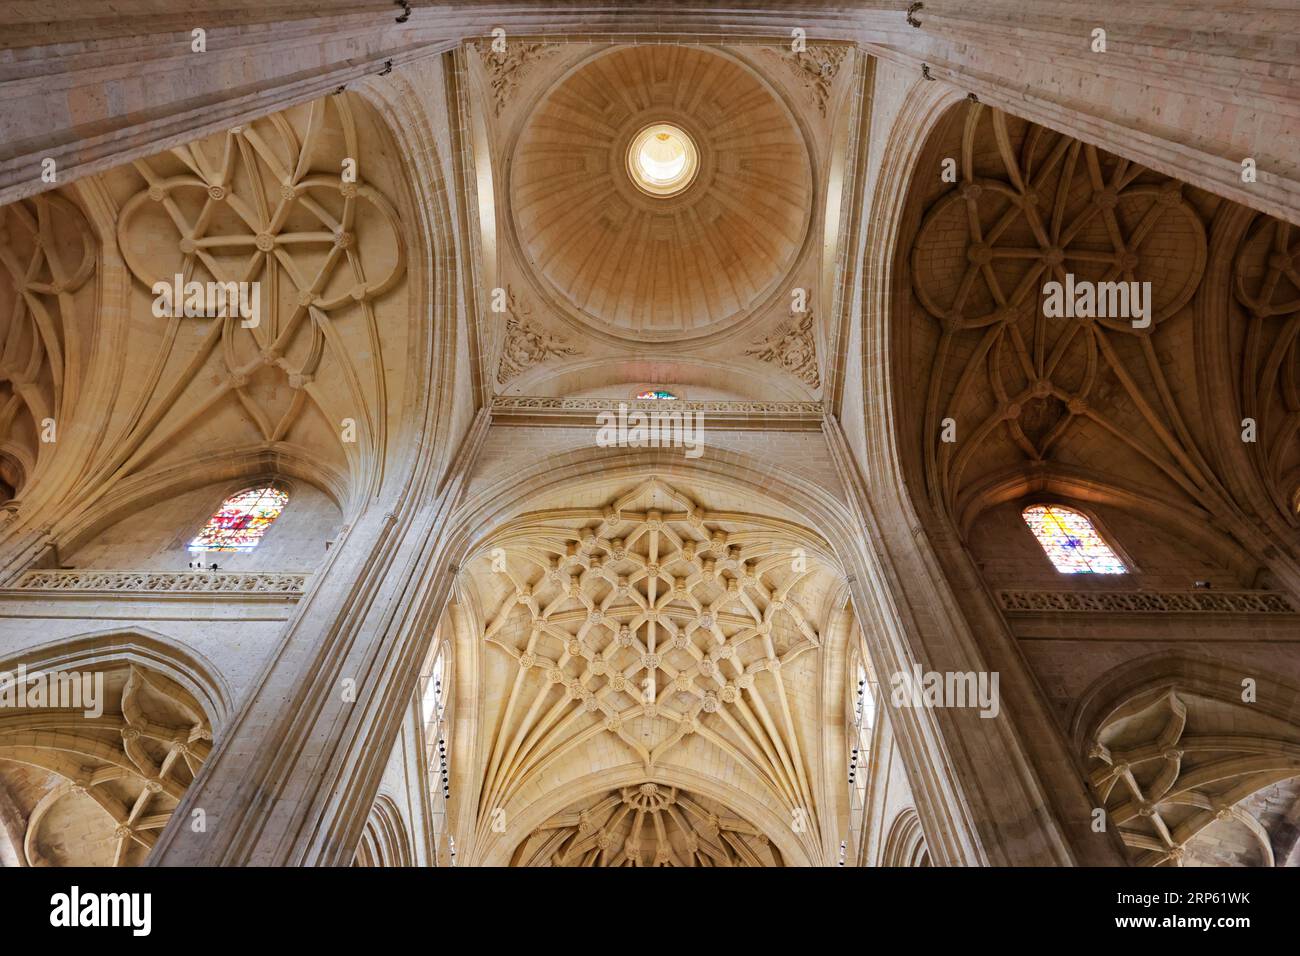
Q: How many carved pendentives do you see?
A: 4